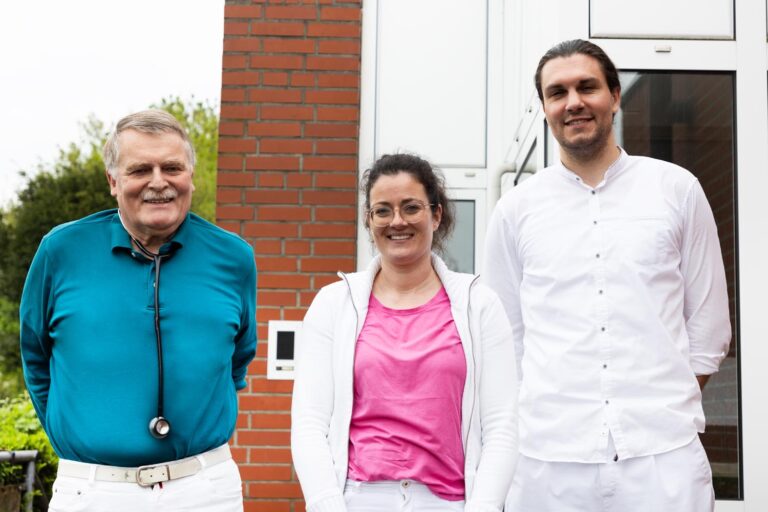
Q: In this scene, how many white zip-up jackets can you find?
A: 1